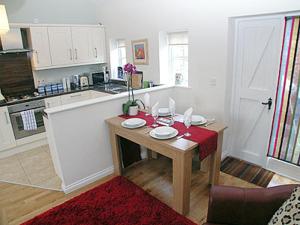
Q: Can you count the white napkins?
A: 4